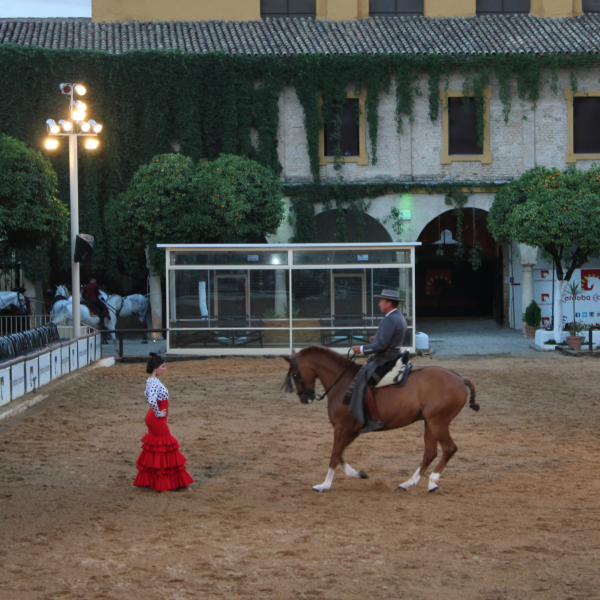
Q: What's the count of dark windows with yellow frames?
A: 3